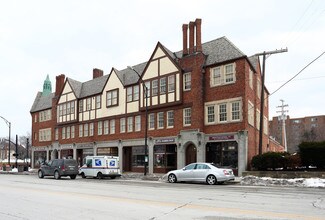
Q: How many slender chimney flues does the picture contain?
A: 3